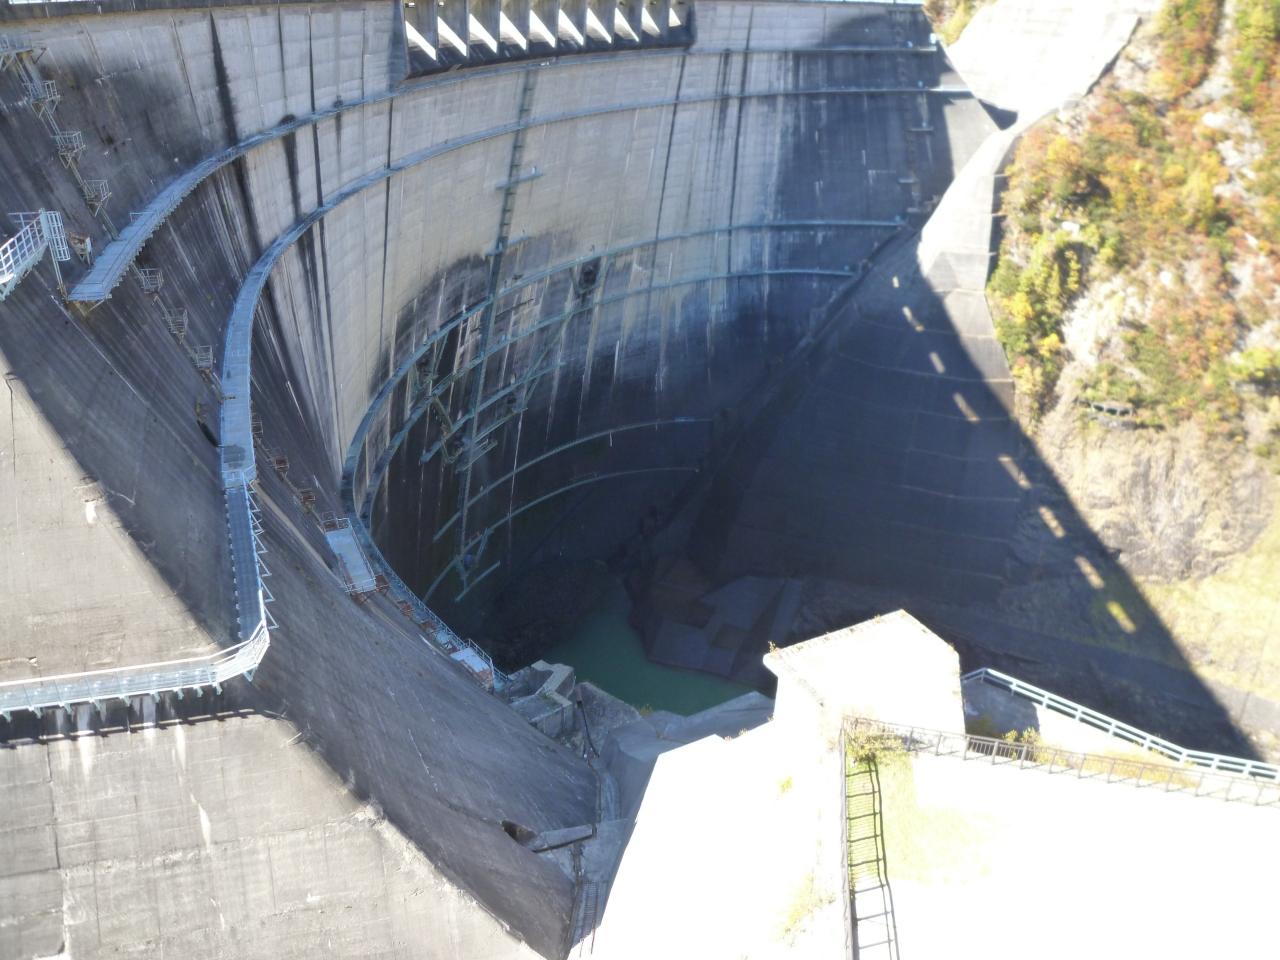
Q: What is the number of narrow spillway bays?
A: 10